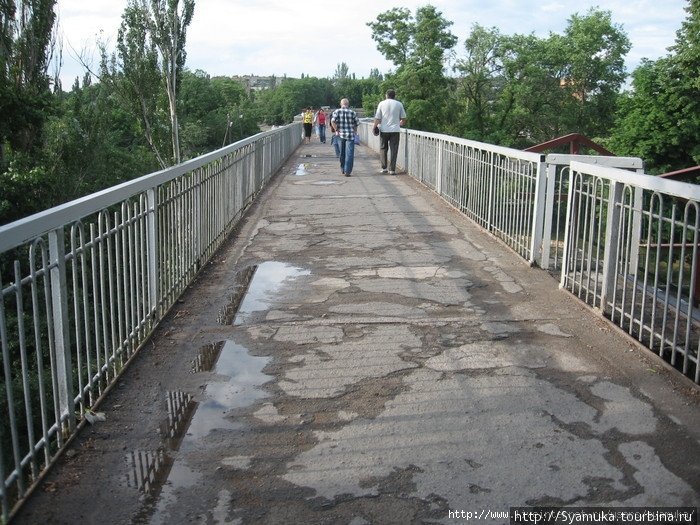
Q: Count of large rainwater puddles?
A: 2